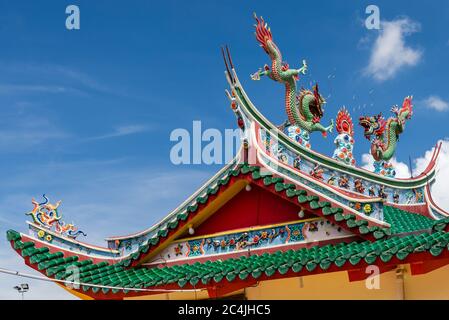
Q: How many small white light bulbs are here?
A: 3